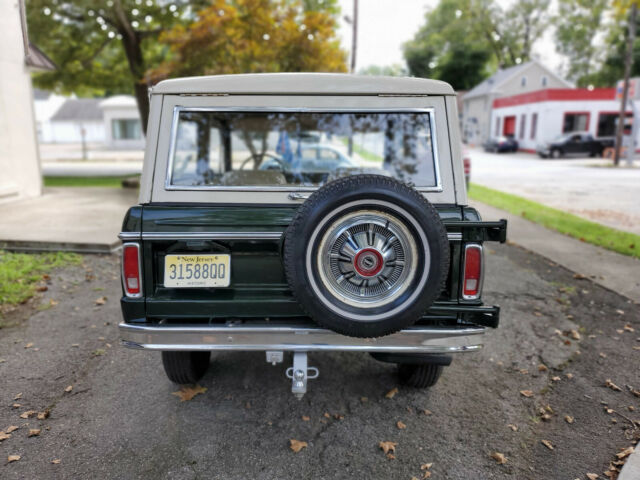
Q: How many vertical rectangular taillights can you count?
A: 2